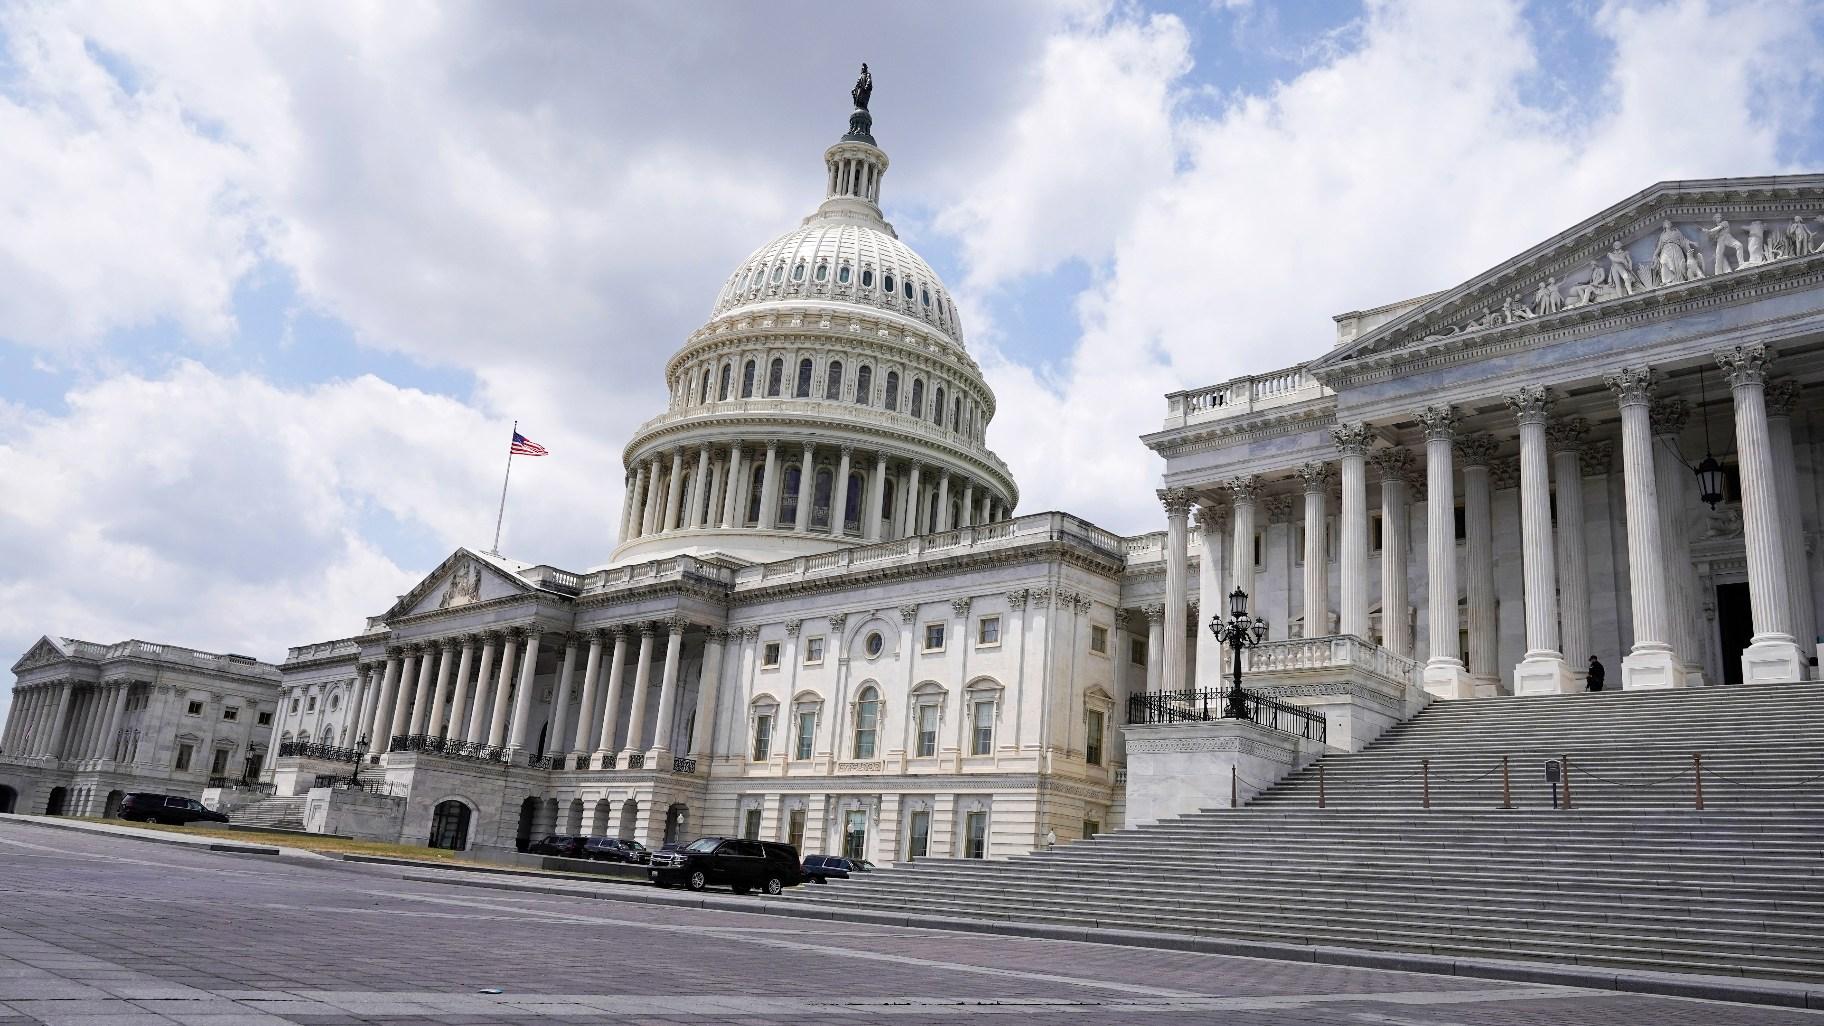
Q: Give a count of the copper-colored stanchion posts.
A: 6